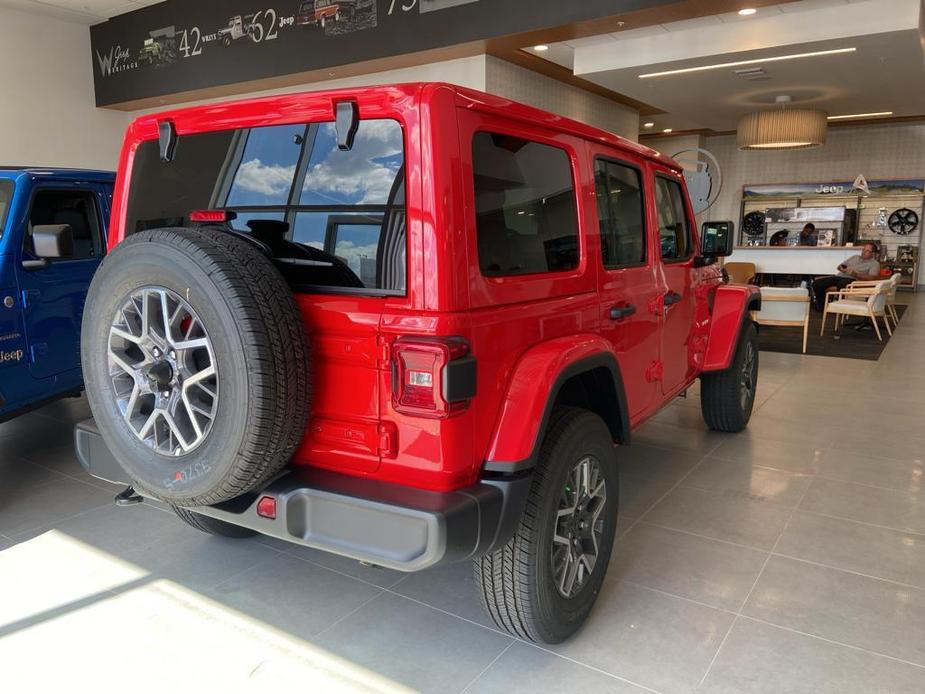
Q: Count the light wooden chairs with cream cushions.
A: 3